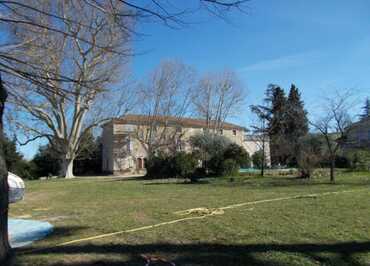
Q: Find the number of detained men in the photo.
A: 0